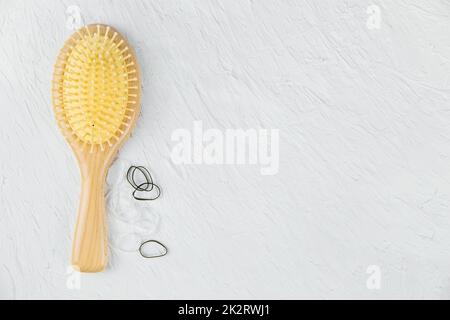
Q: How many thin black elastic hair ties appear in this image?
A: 4